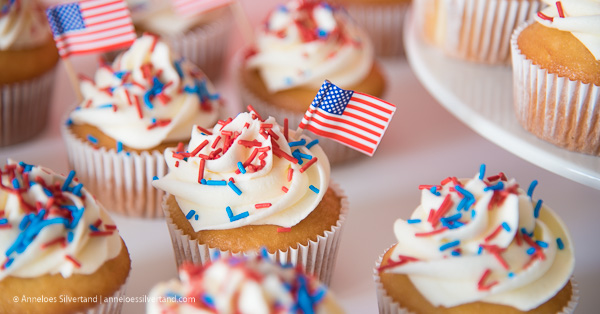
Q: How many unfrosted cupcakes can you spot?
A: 0